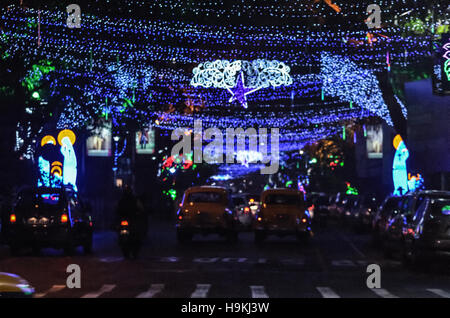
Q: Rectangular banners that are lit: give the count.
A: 3